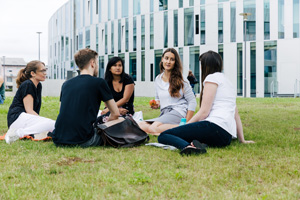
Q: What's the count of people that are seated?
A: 5